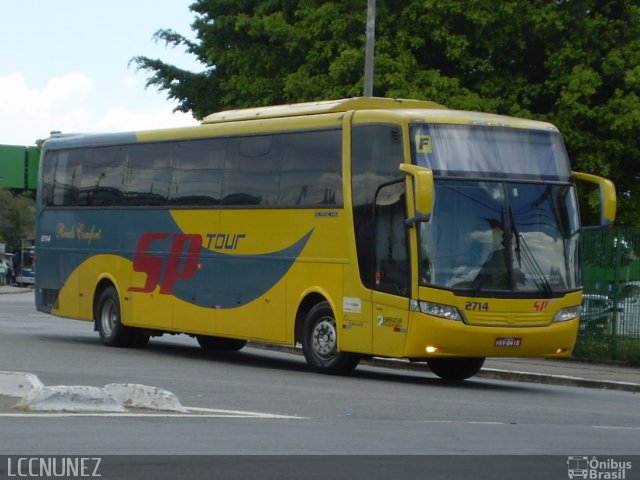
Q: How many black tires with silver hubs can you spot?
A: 2